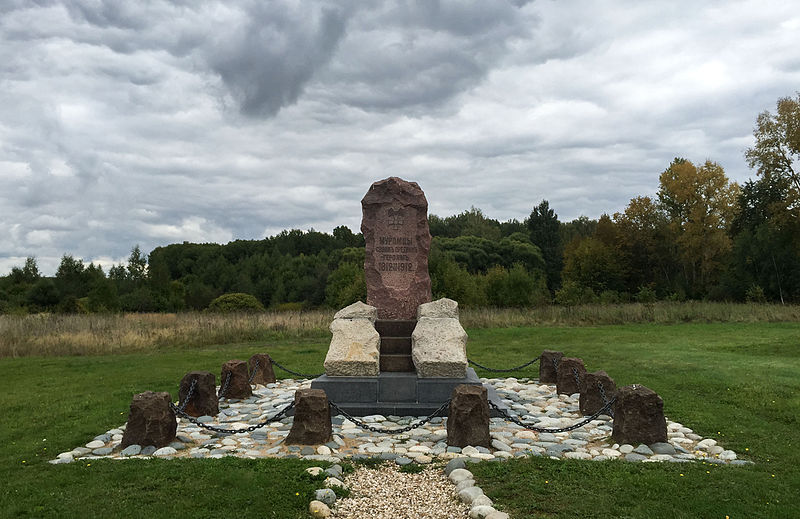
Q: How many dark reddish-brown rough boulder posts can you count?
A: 10